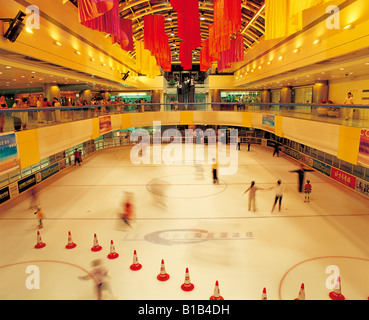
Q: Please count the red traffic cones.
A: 11